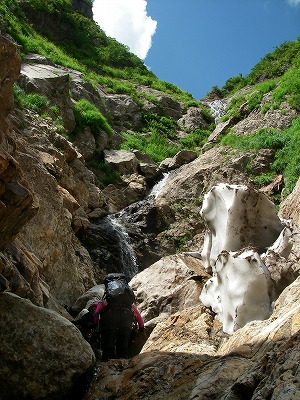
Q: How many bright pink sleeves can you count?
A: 2